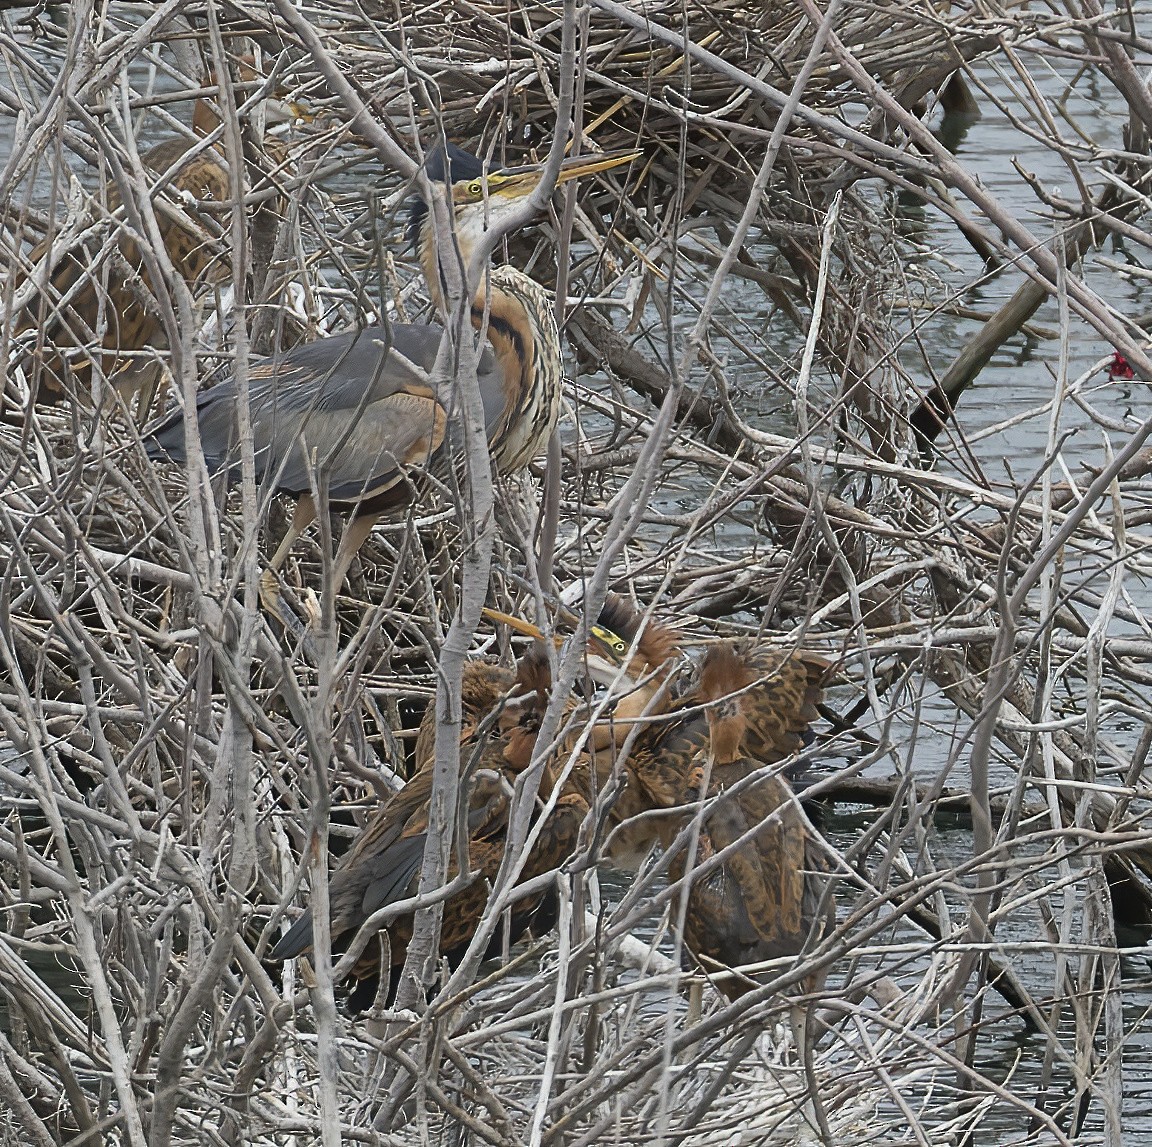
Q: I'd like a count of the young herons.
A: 4